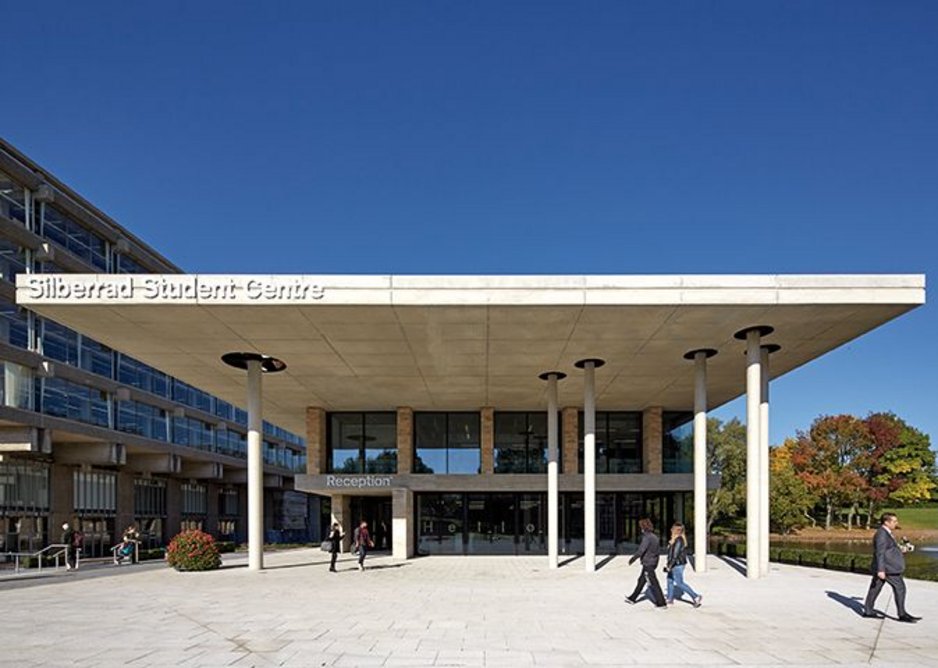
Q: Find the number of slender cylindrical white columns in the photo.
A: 6